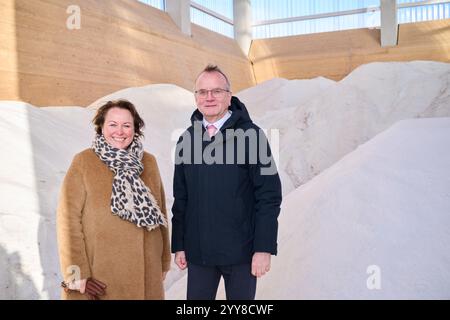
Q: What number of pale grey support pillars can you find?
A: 3